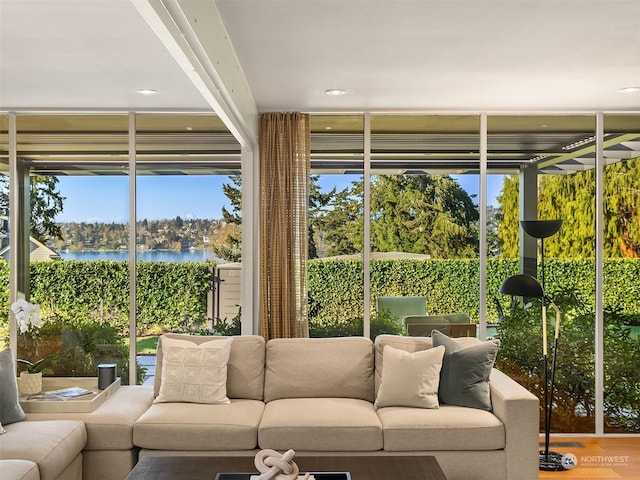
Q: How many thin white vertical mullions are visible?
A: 5